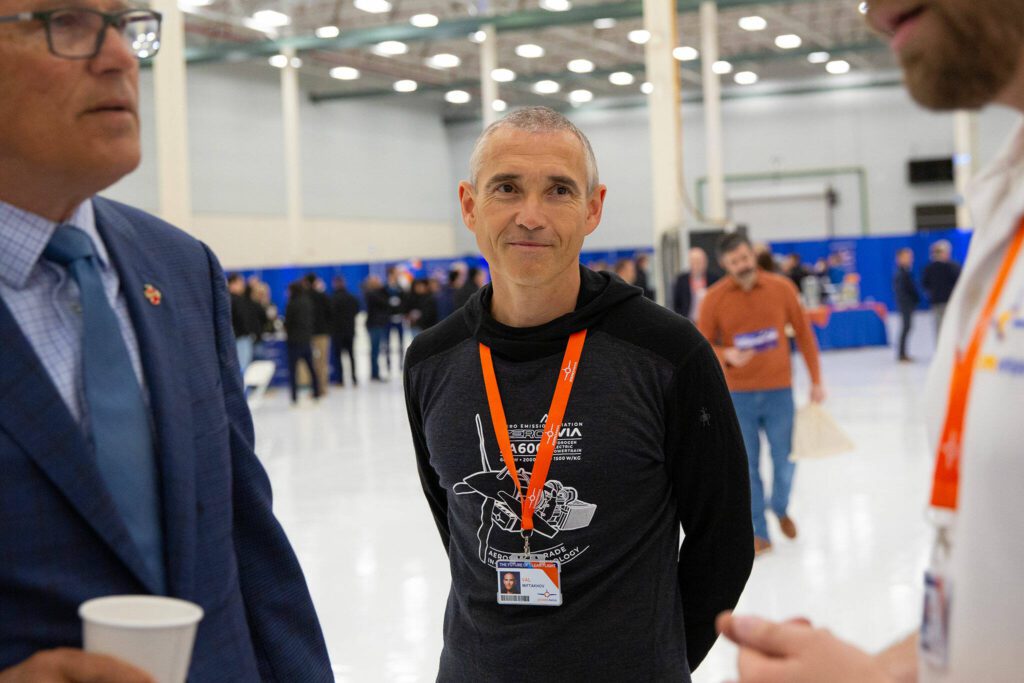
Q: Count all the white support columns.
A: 6